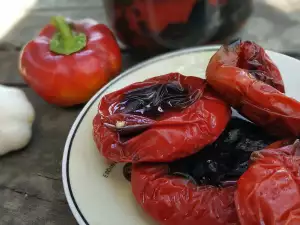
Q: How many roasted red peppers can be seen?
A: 4